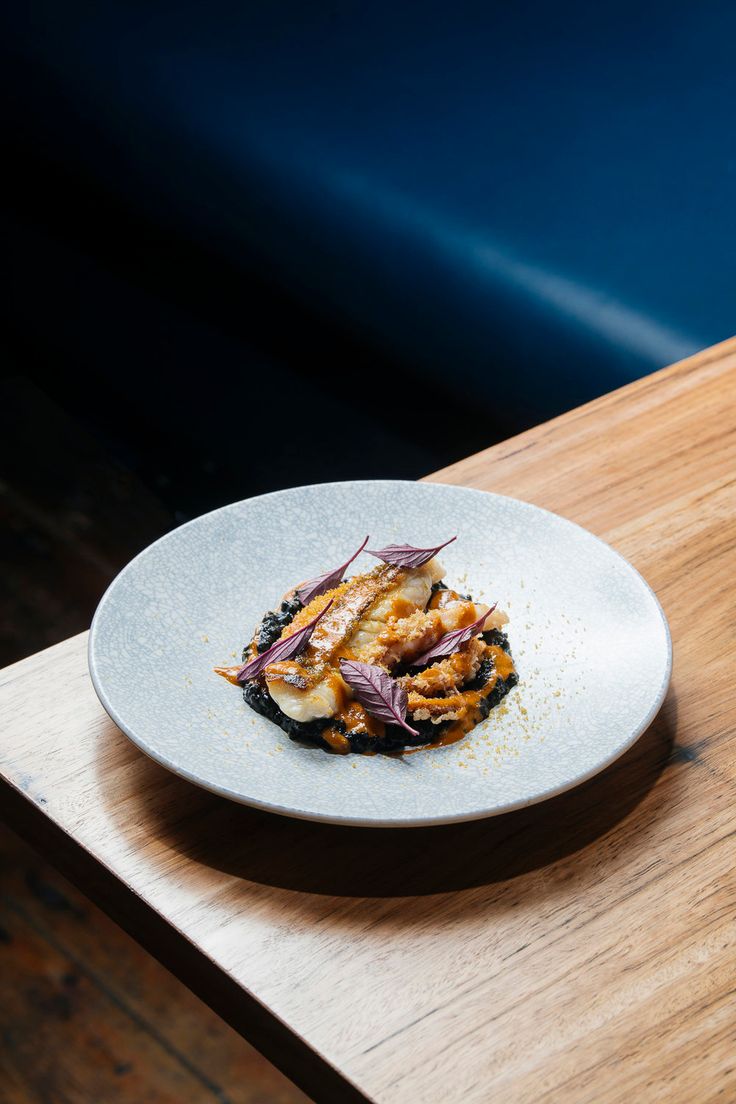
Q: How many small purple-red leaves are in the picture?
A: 5